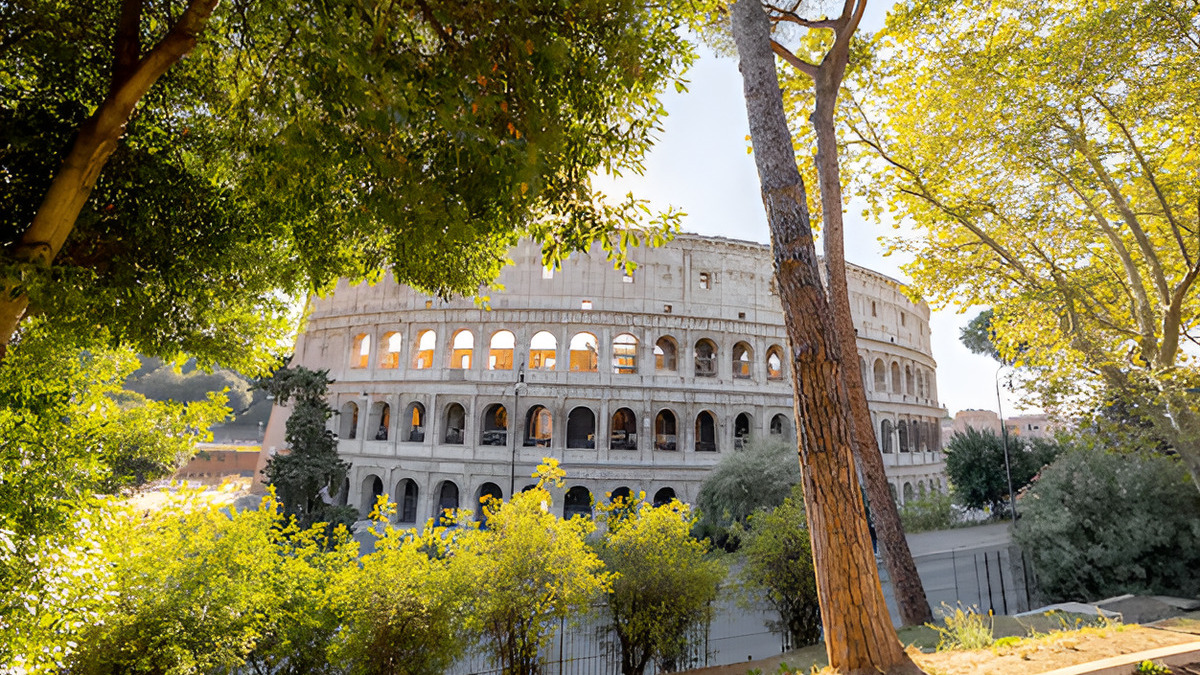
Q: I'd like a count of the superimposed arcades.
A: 3